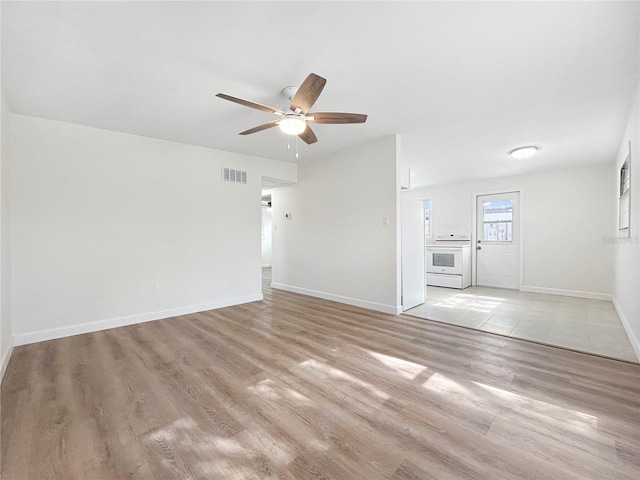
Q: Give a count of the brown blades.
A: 5